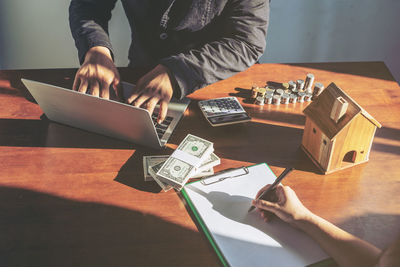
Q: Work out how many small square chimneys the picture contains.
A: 1